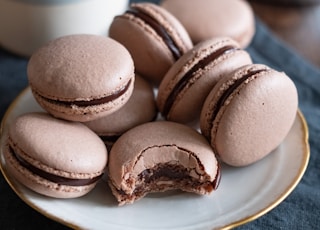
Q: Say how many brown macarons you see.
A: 8